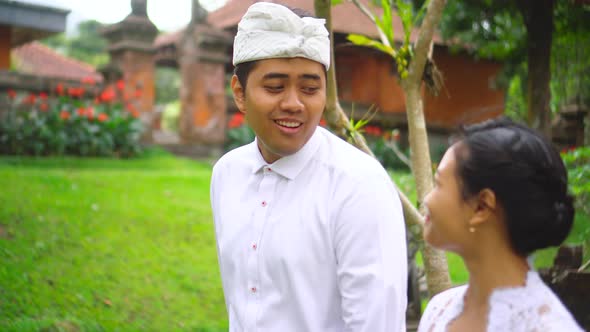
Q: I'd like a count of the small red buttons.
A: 4